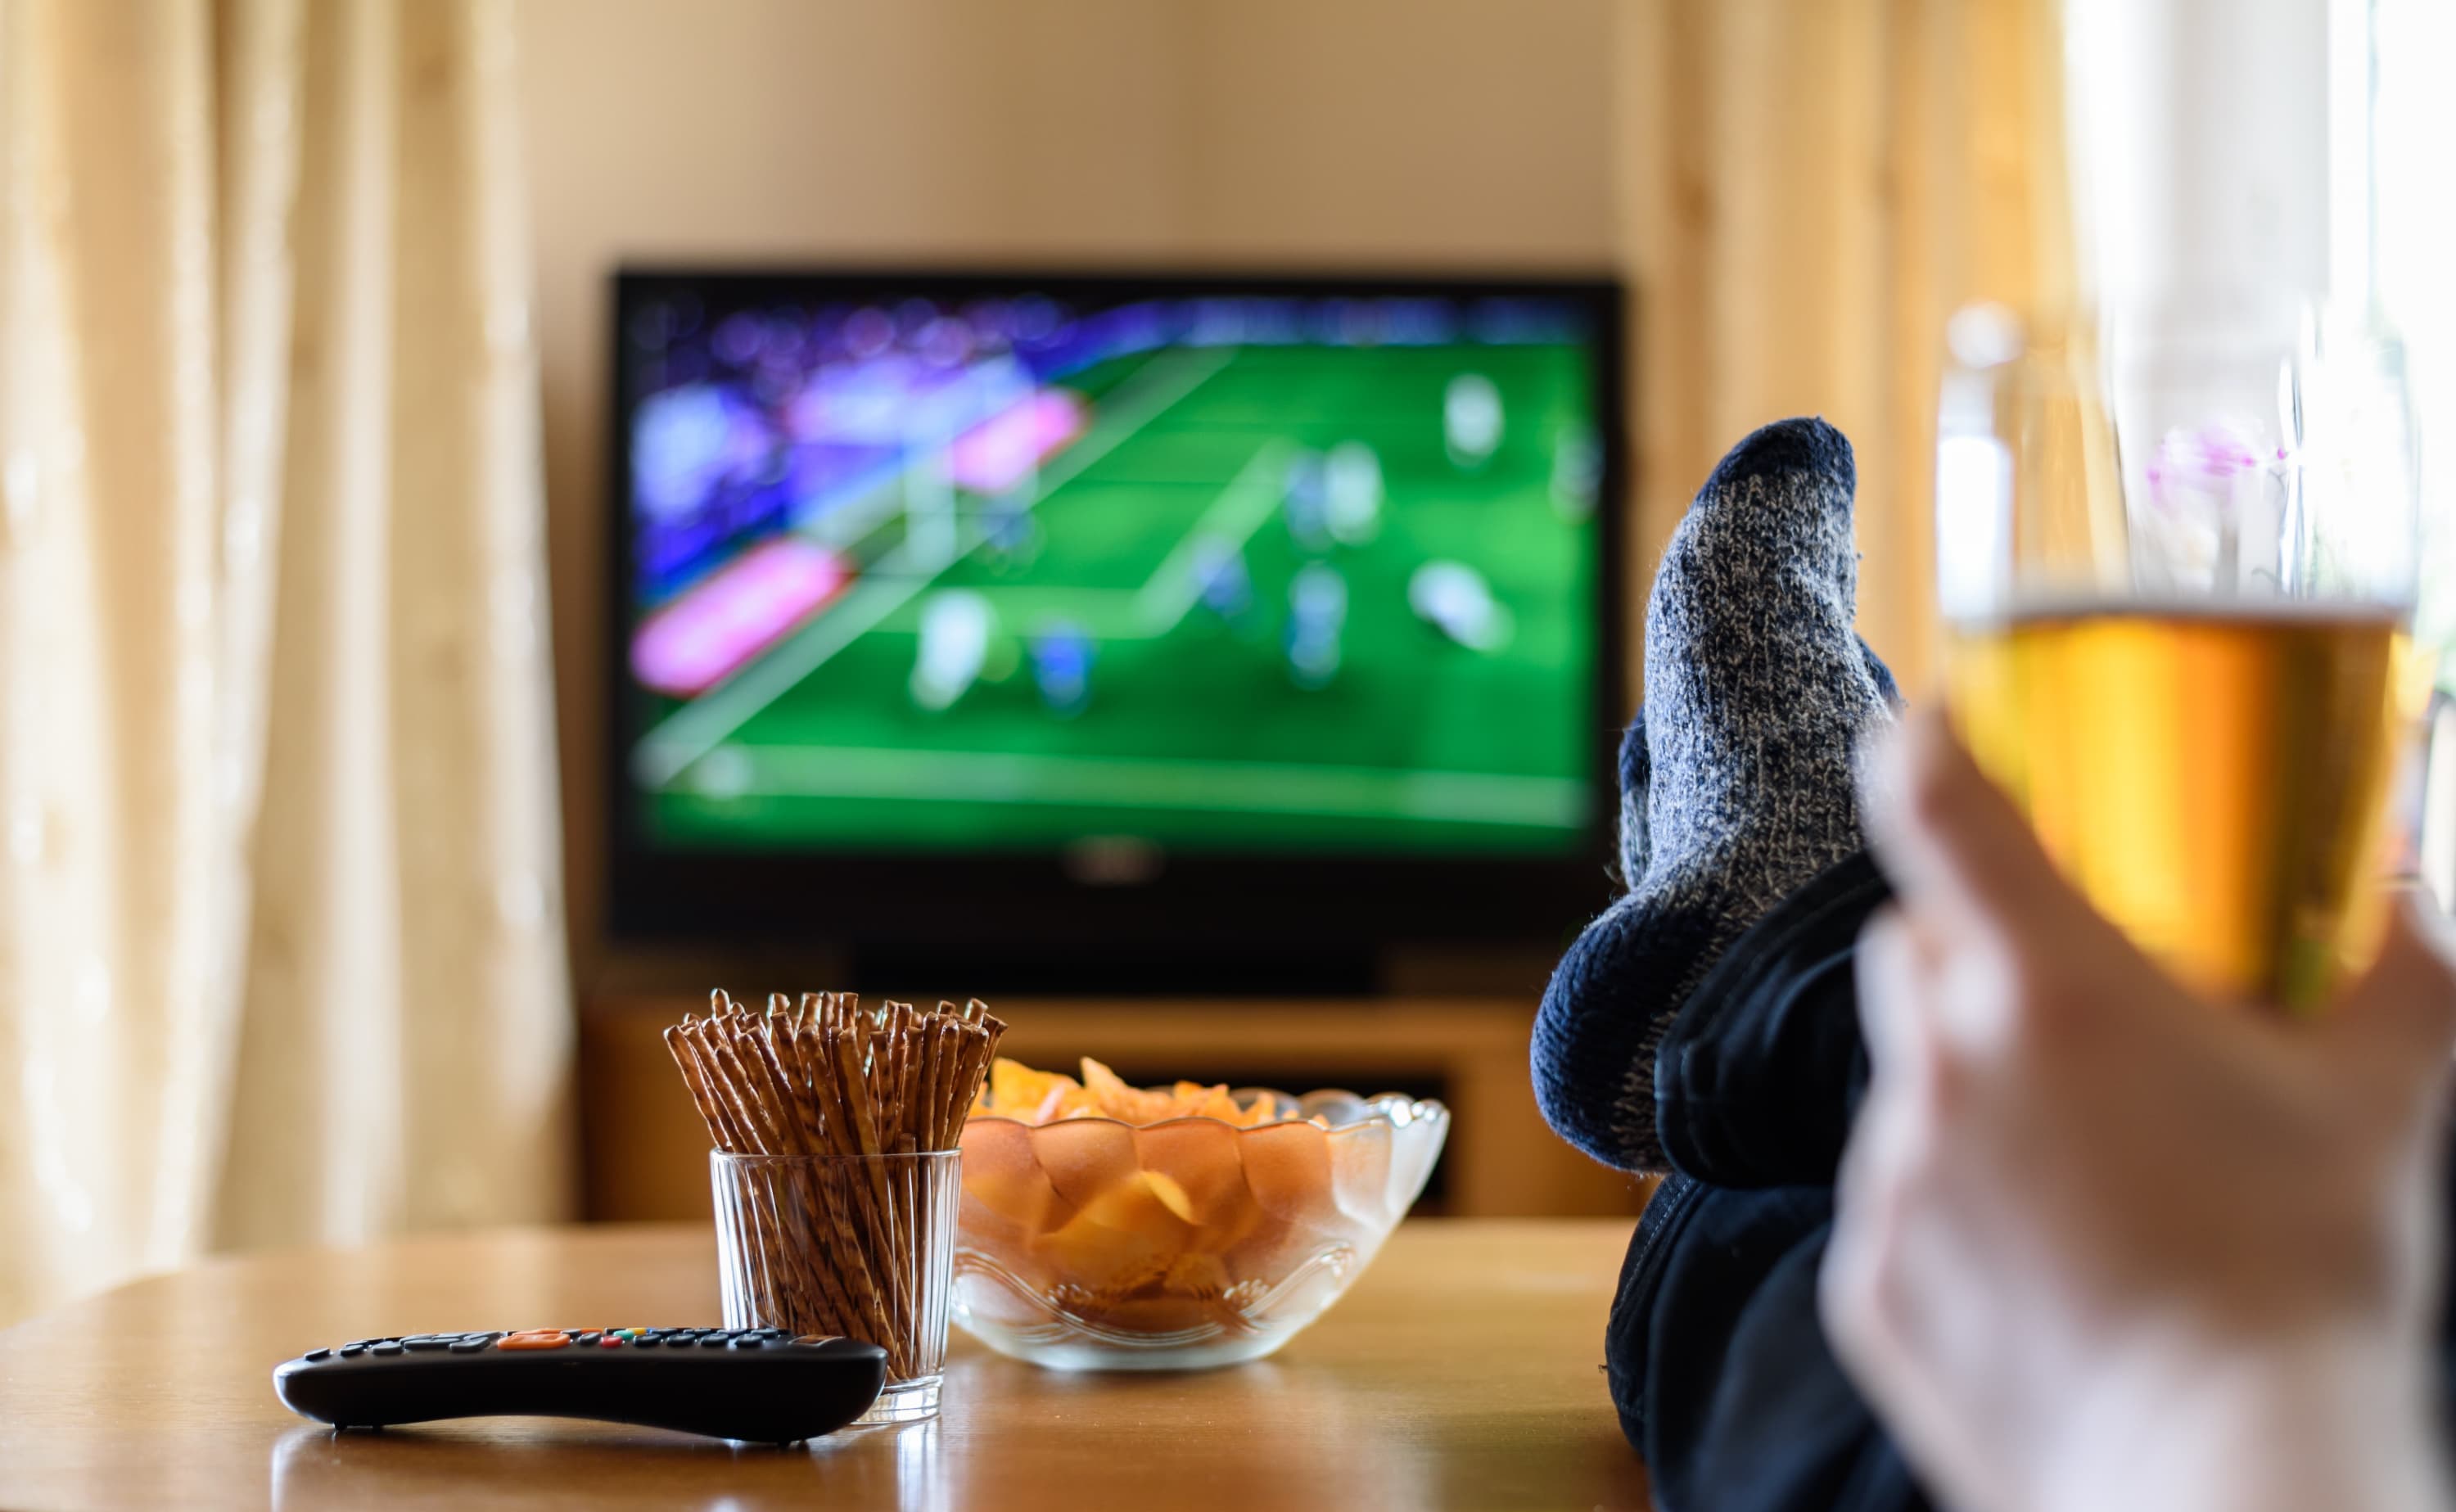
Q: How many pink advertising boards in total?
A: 2